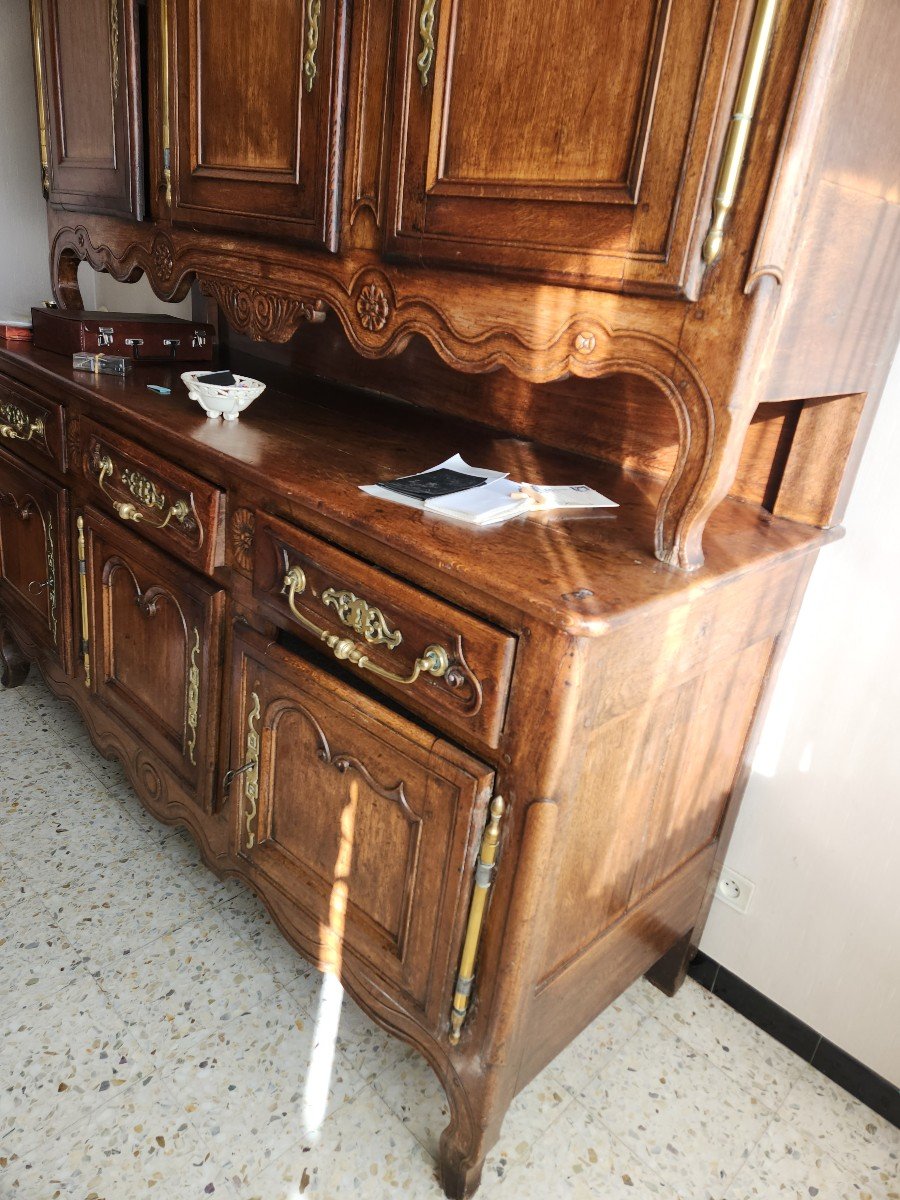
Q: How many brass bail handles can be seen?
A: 3